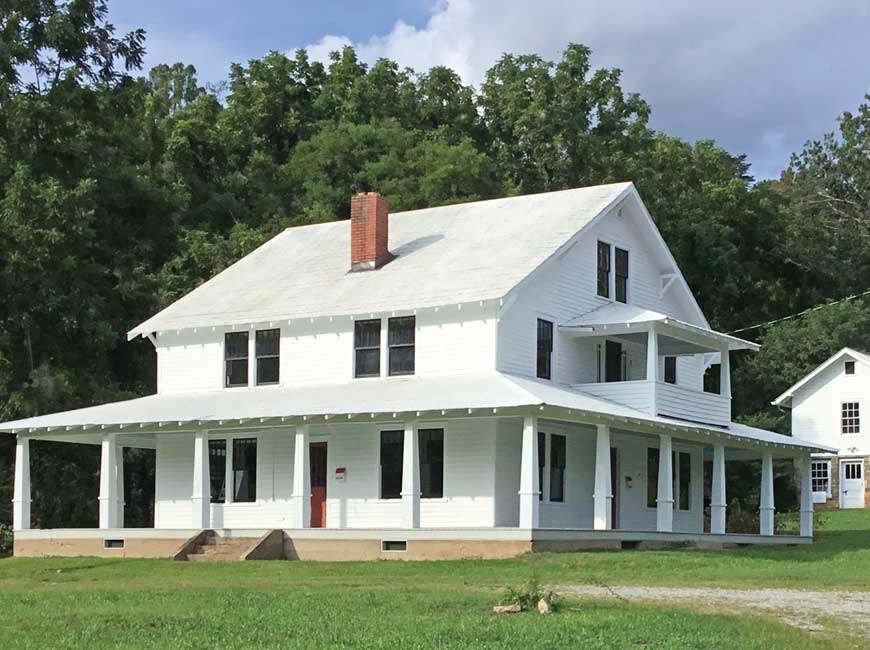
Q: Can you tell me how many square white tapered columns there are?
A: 14